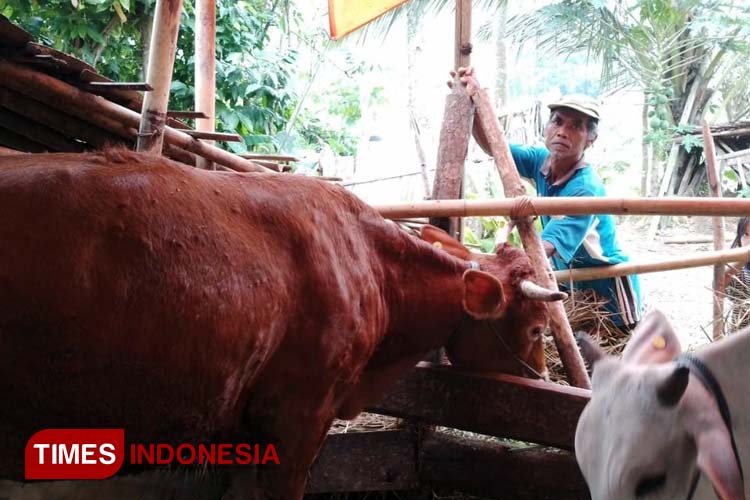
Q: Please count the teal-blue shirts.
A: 1